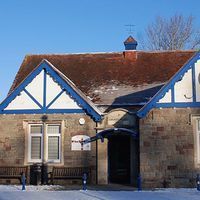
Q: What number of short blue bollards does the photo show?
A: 4